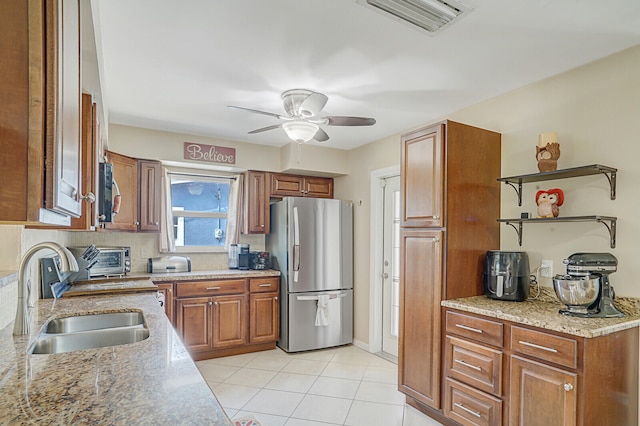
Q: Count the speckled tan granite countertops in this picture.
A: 3